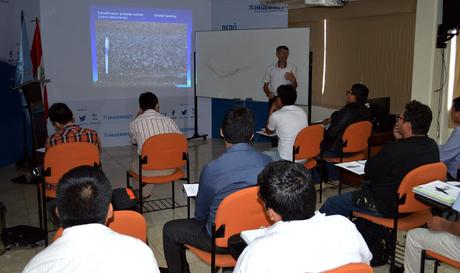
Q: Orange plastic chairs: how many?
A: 9